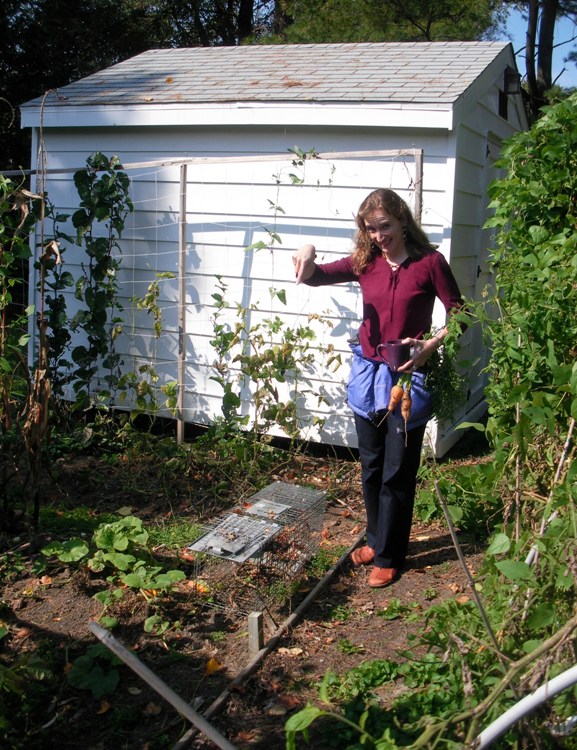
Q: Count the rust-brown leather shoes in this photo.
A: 2